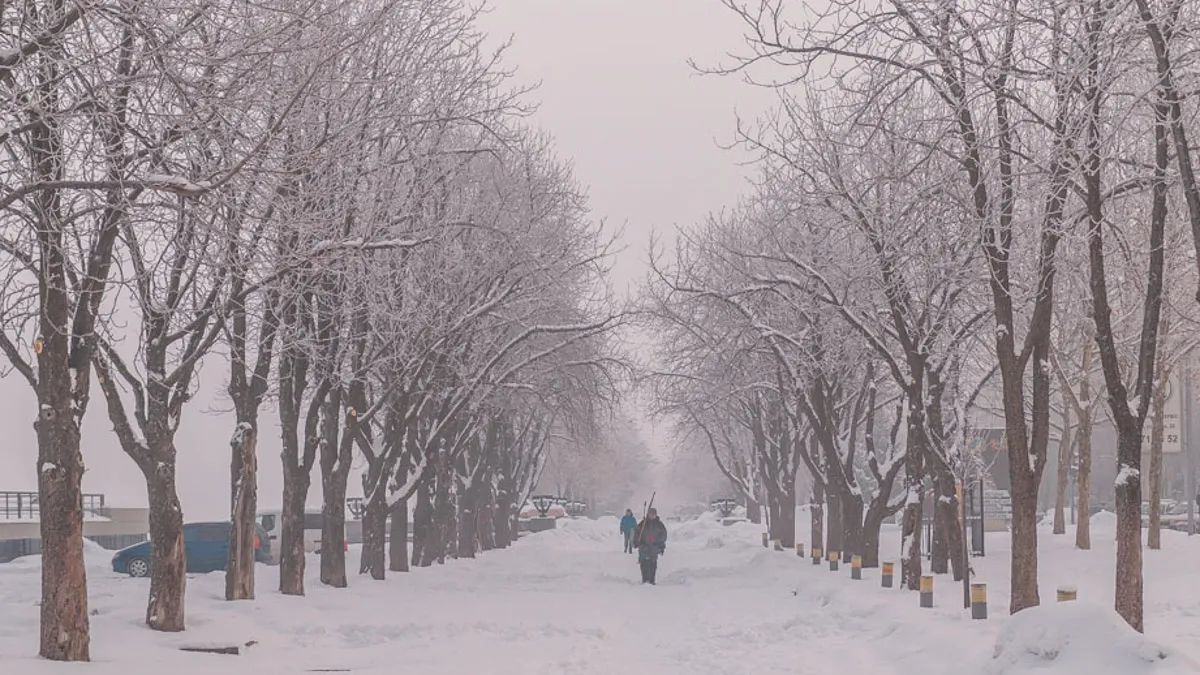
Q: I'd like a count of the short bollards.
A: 10